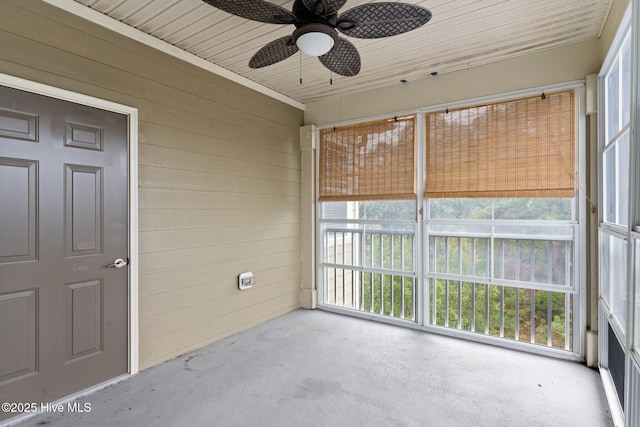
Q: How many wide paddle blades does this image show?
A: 5